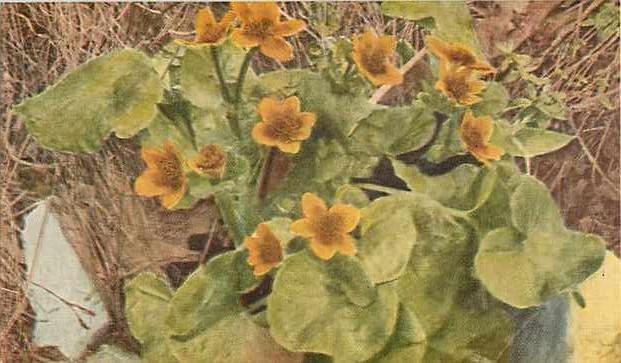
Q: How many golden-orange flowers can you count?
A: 11